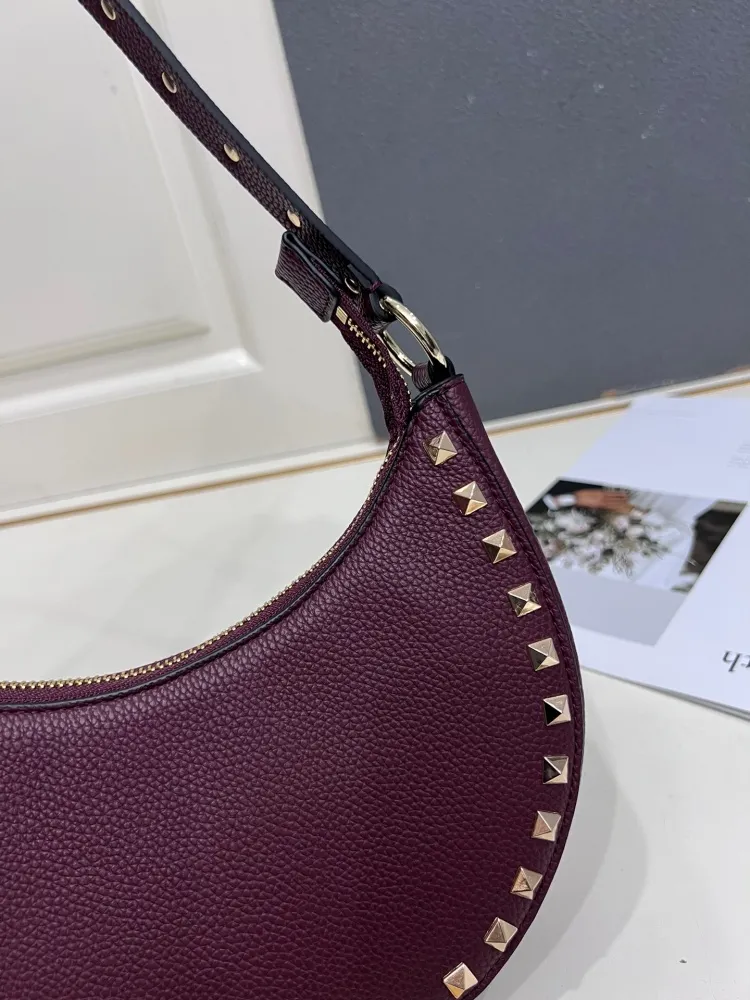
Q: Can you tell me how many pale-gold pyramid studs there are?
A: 11